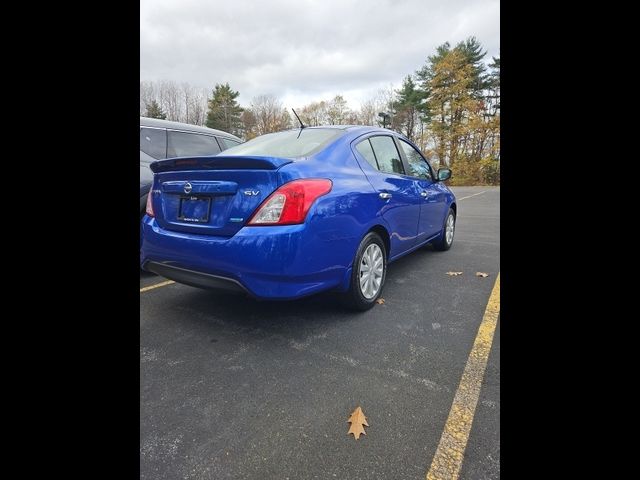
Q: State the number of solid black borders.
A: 2